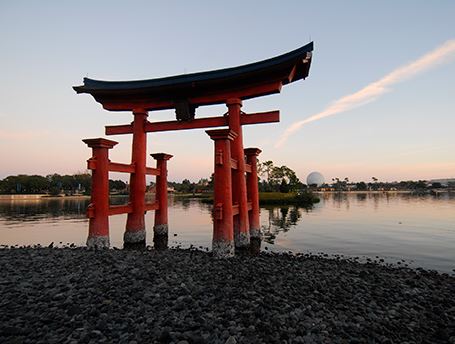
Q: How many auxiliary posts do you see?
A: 4